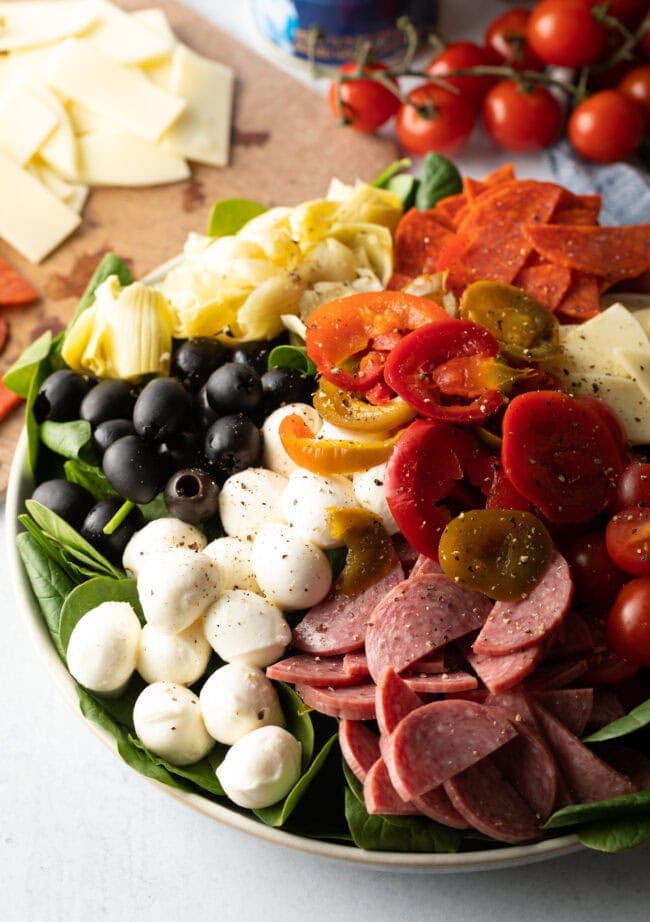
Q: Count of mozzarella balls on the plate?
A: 15